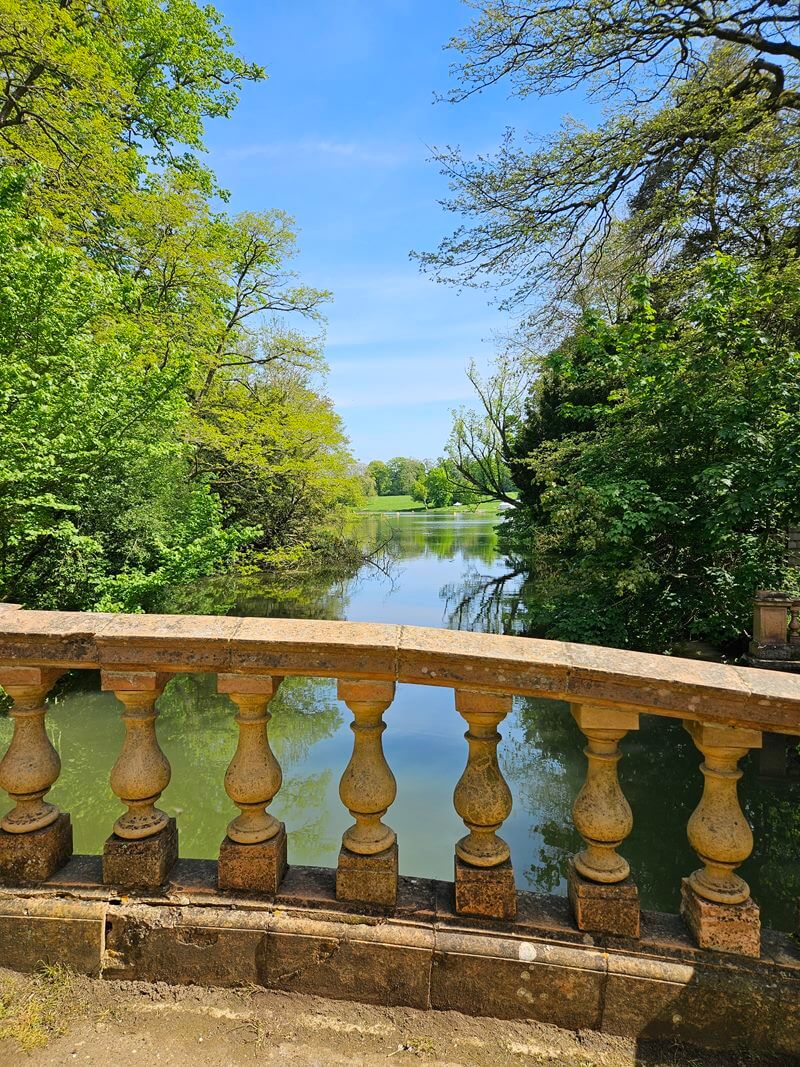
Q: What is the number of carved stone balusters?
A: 7